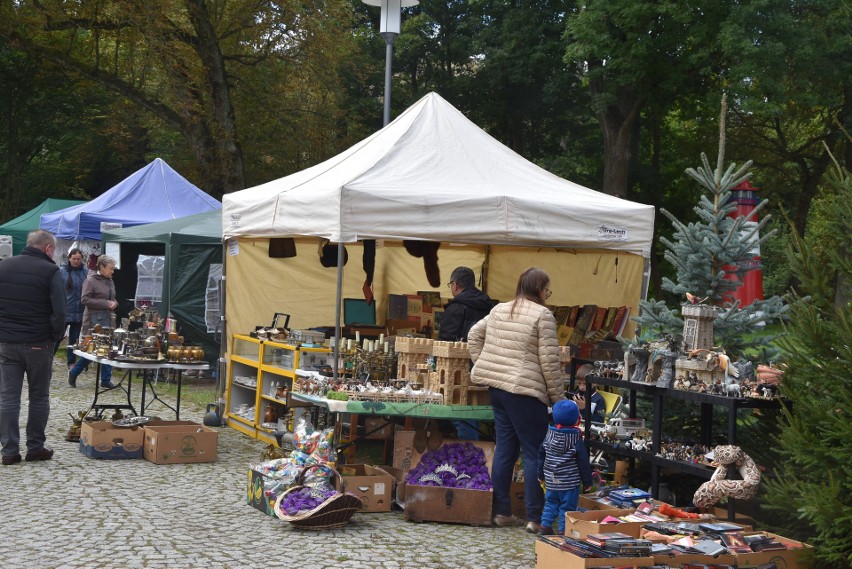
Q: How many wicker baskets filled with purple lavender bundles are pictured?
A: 1